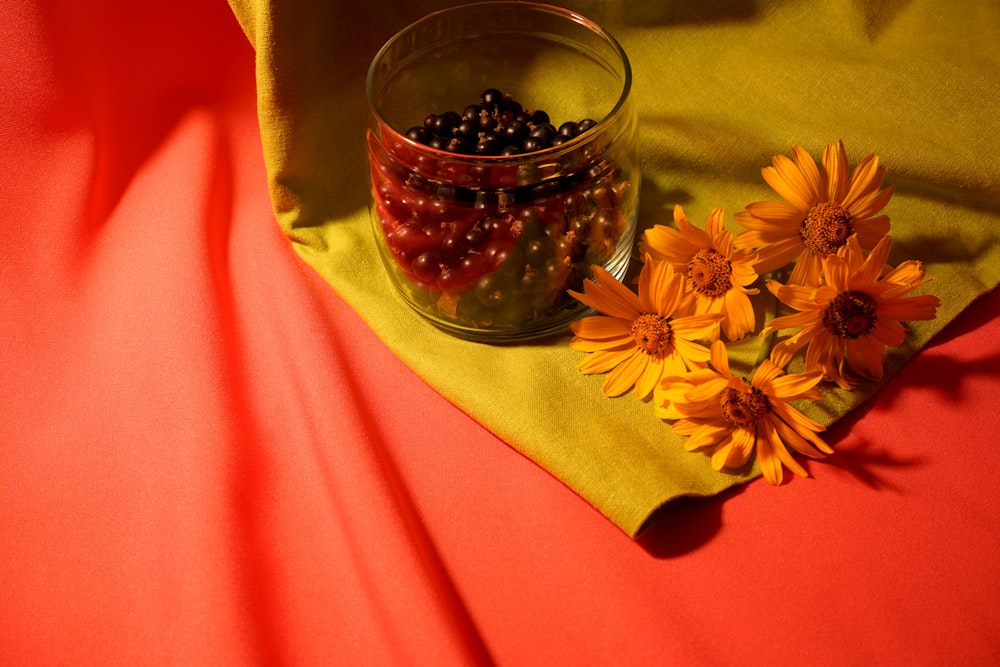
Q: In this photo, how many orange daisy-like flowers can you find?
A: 5